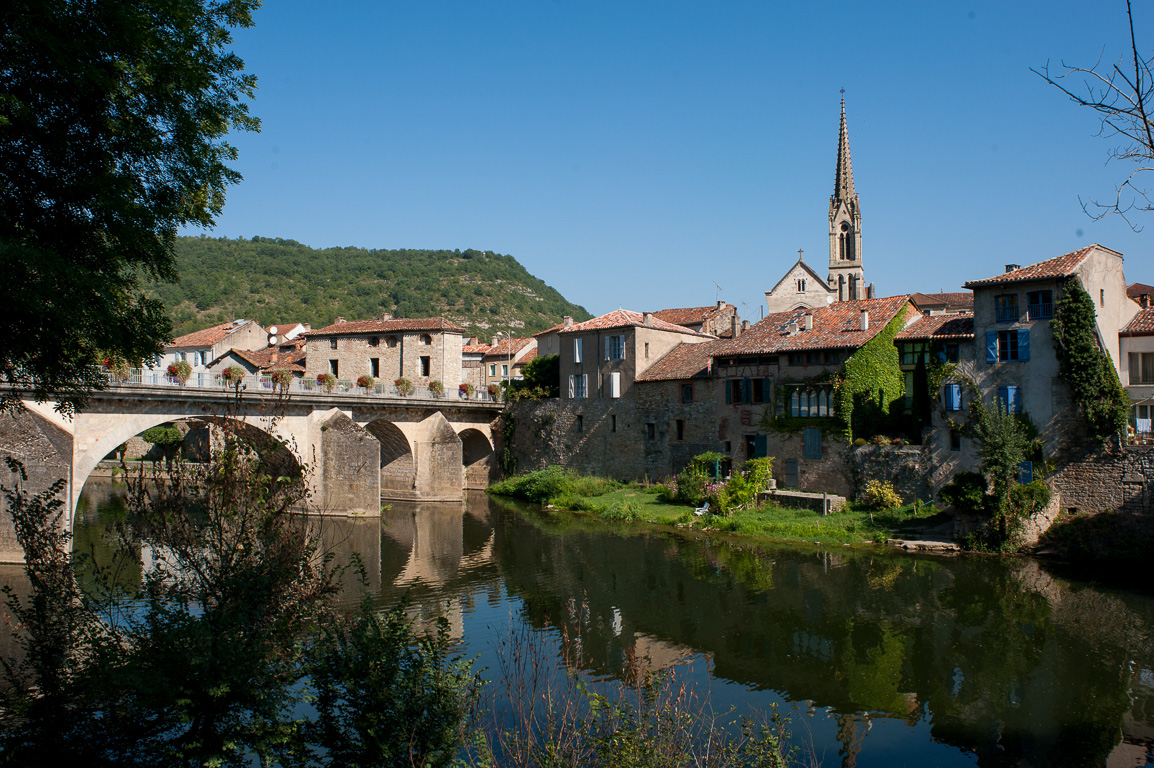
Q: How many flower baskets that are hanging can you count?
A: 10